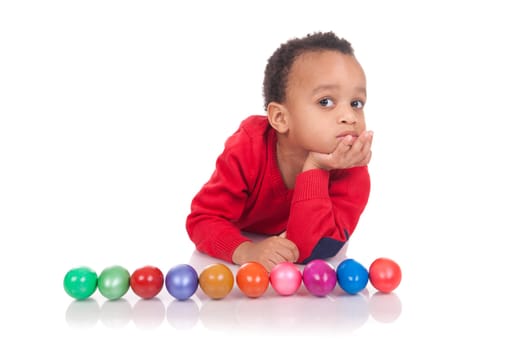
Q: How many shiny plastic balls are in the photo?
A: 10